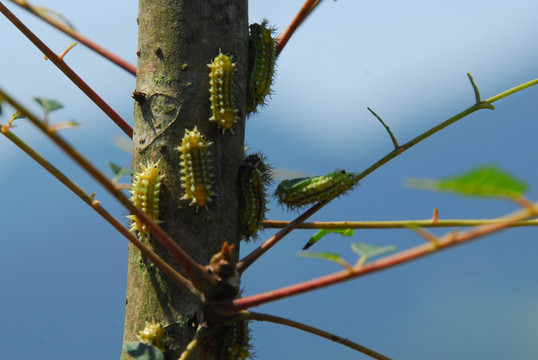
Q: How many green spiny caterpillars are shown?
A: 8